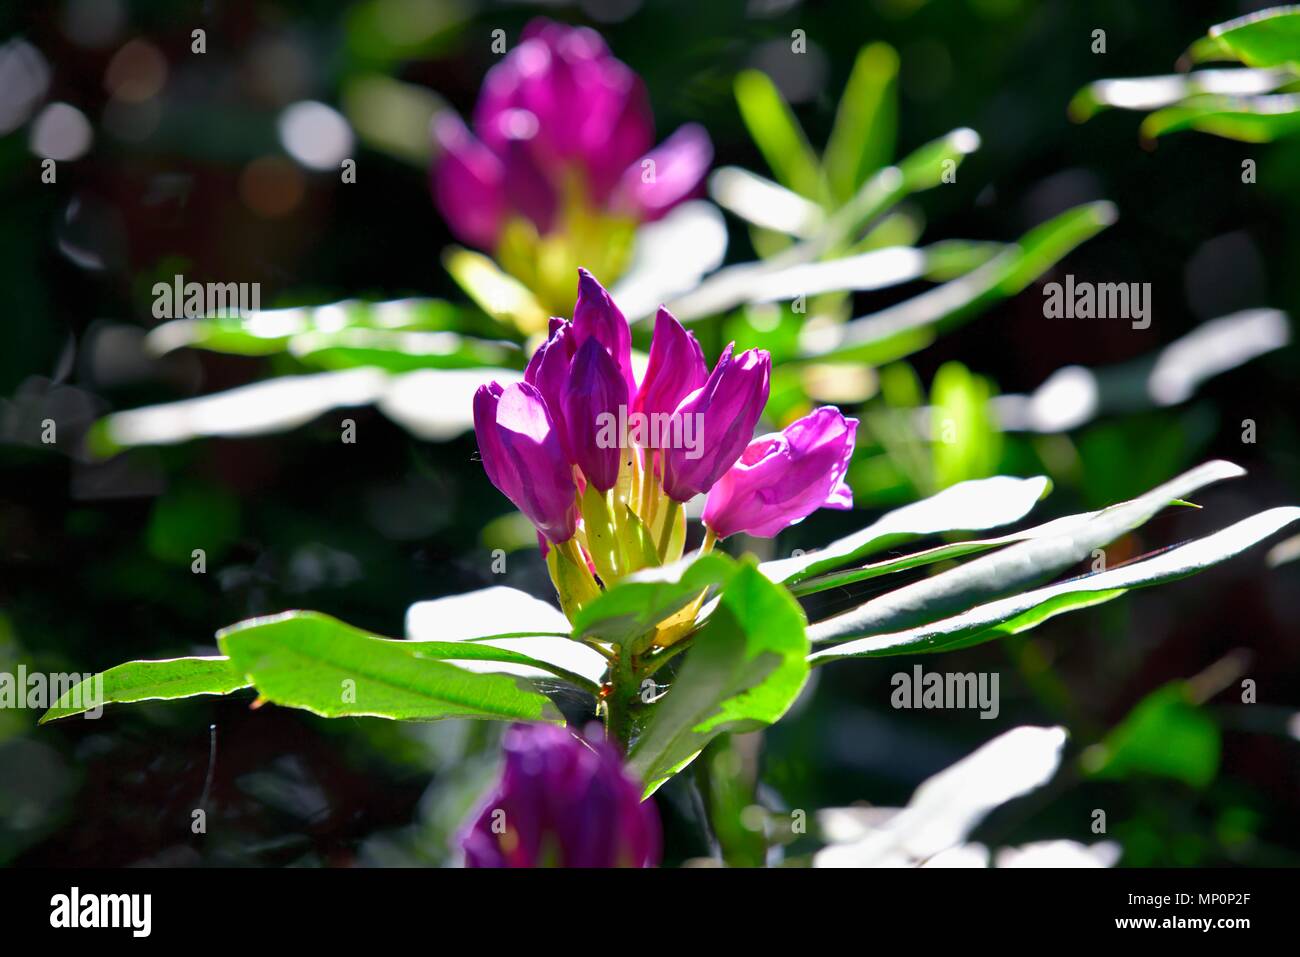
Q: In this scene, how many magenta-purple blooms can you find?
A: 3